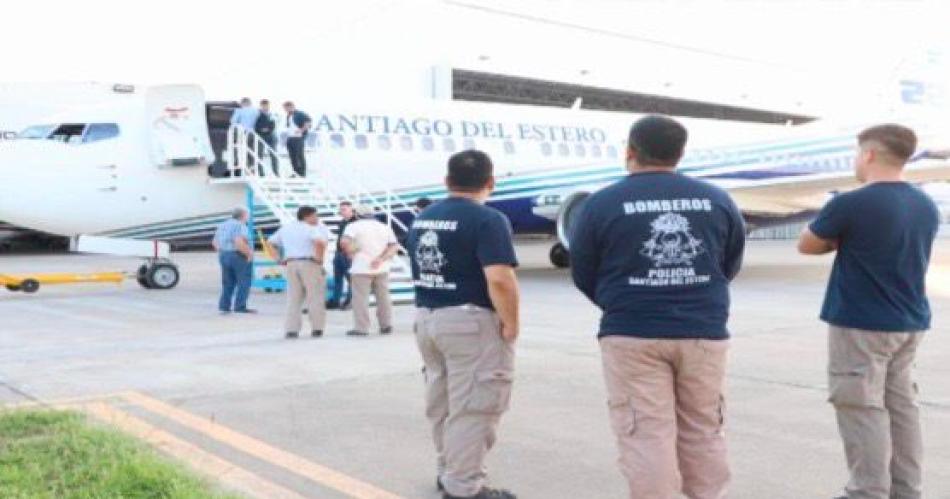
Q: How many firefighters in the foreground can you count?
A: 3